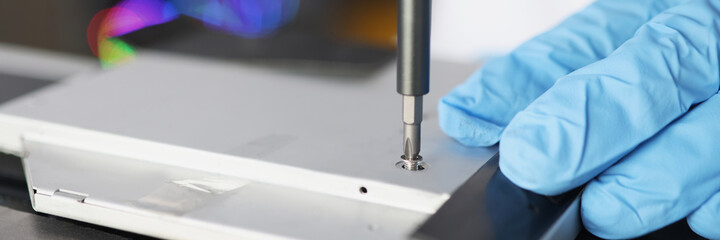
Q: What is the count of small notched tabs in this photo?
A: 1